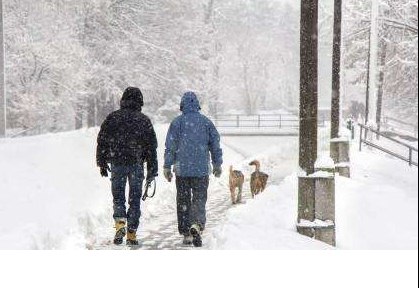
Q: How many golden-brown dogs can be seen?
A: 2